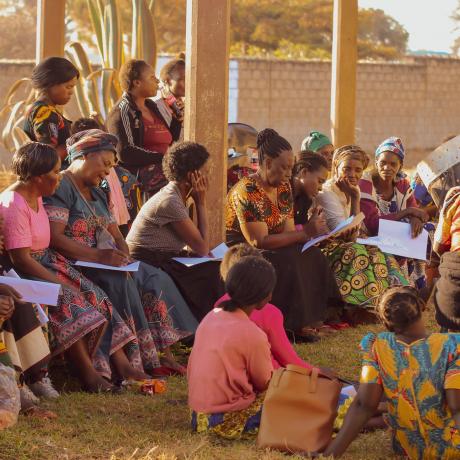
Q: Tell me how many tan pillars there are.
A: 3